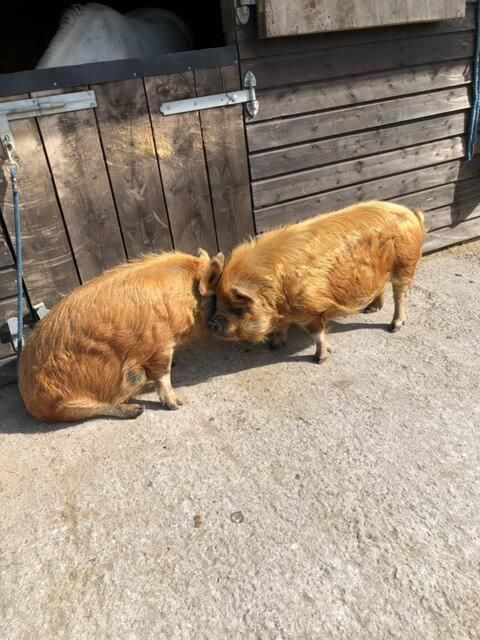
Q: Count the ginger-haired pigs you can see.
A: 2